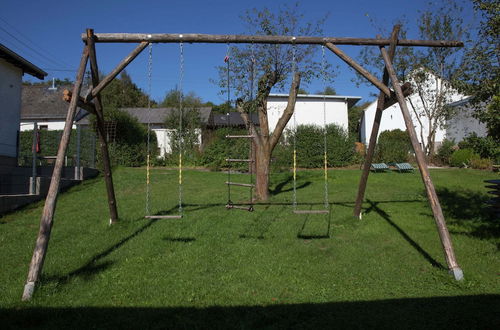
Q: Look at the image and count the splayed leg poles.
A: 4